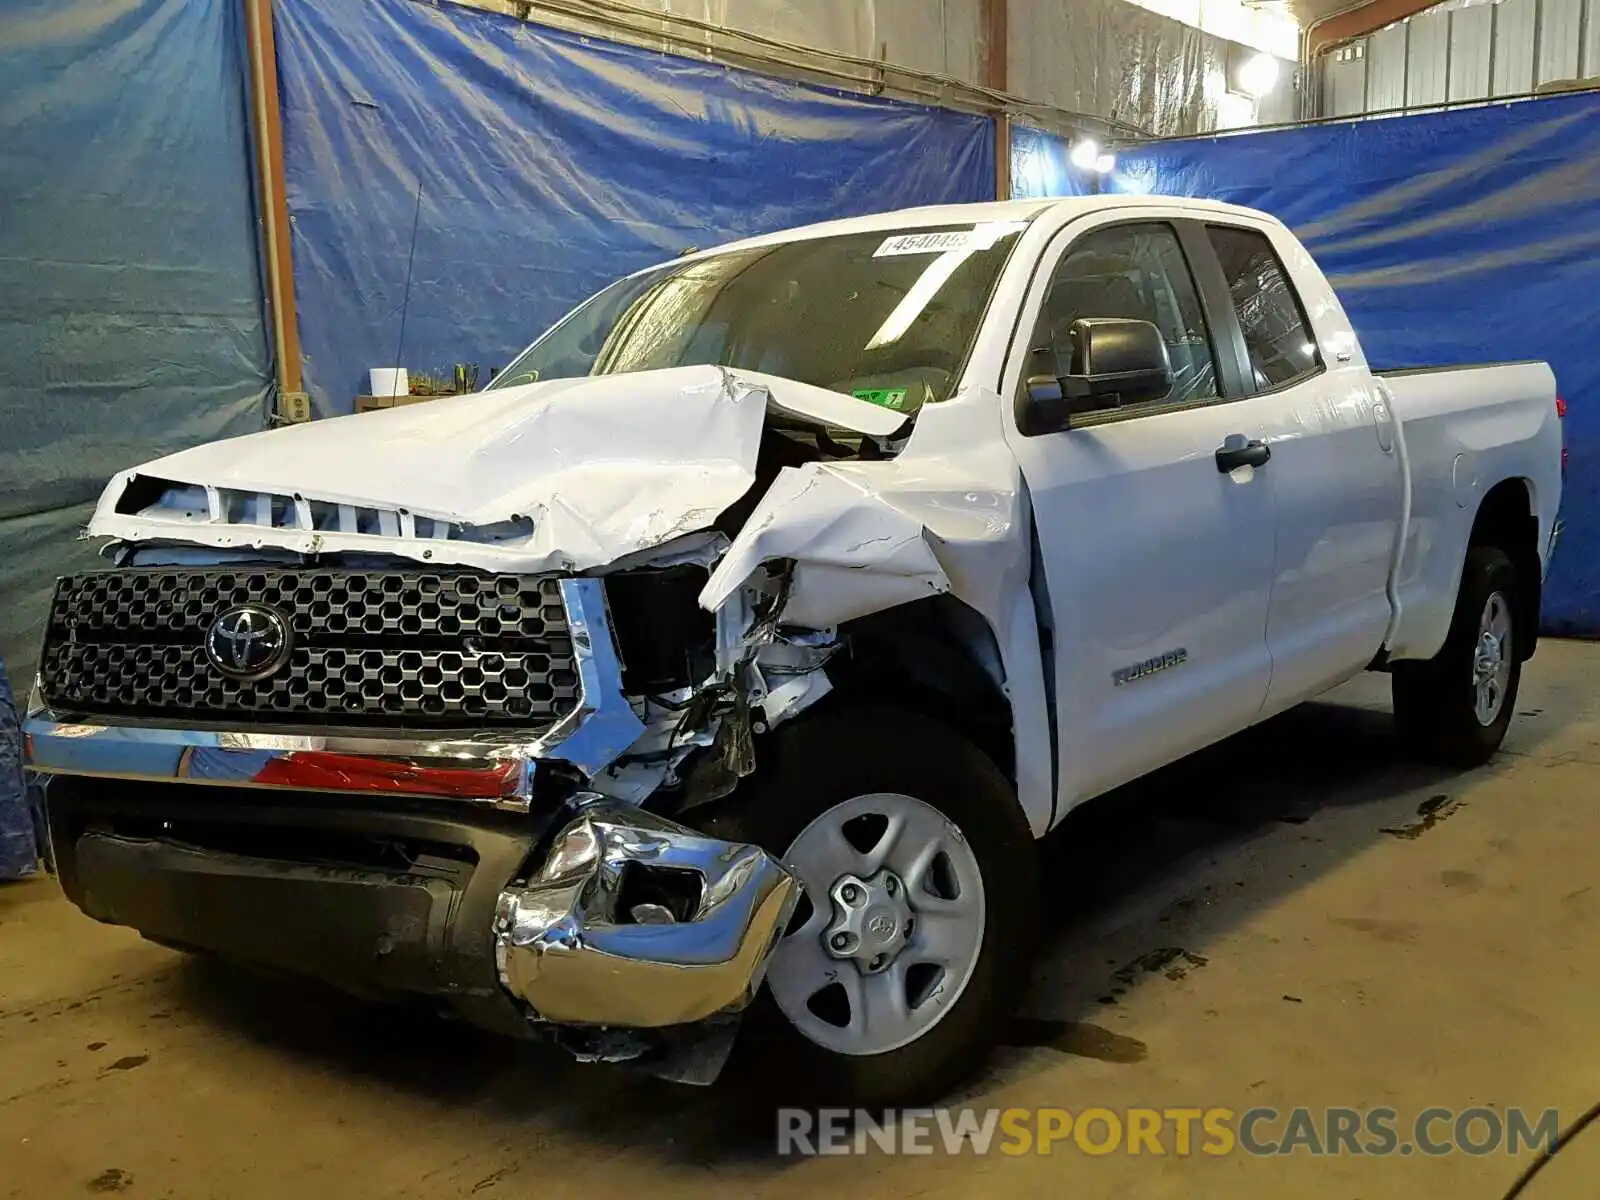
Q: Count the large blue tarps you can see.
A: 3